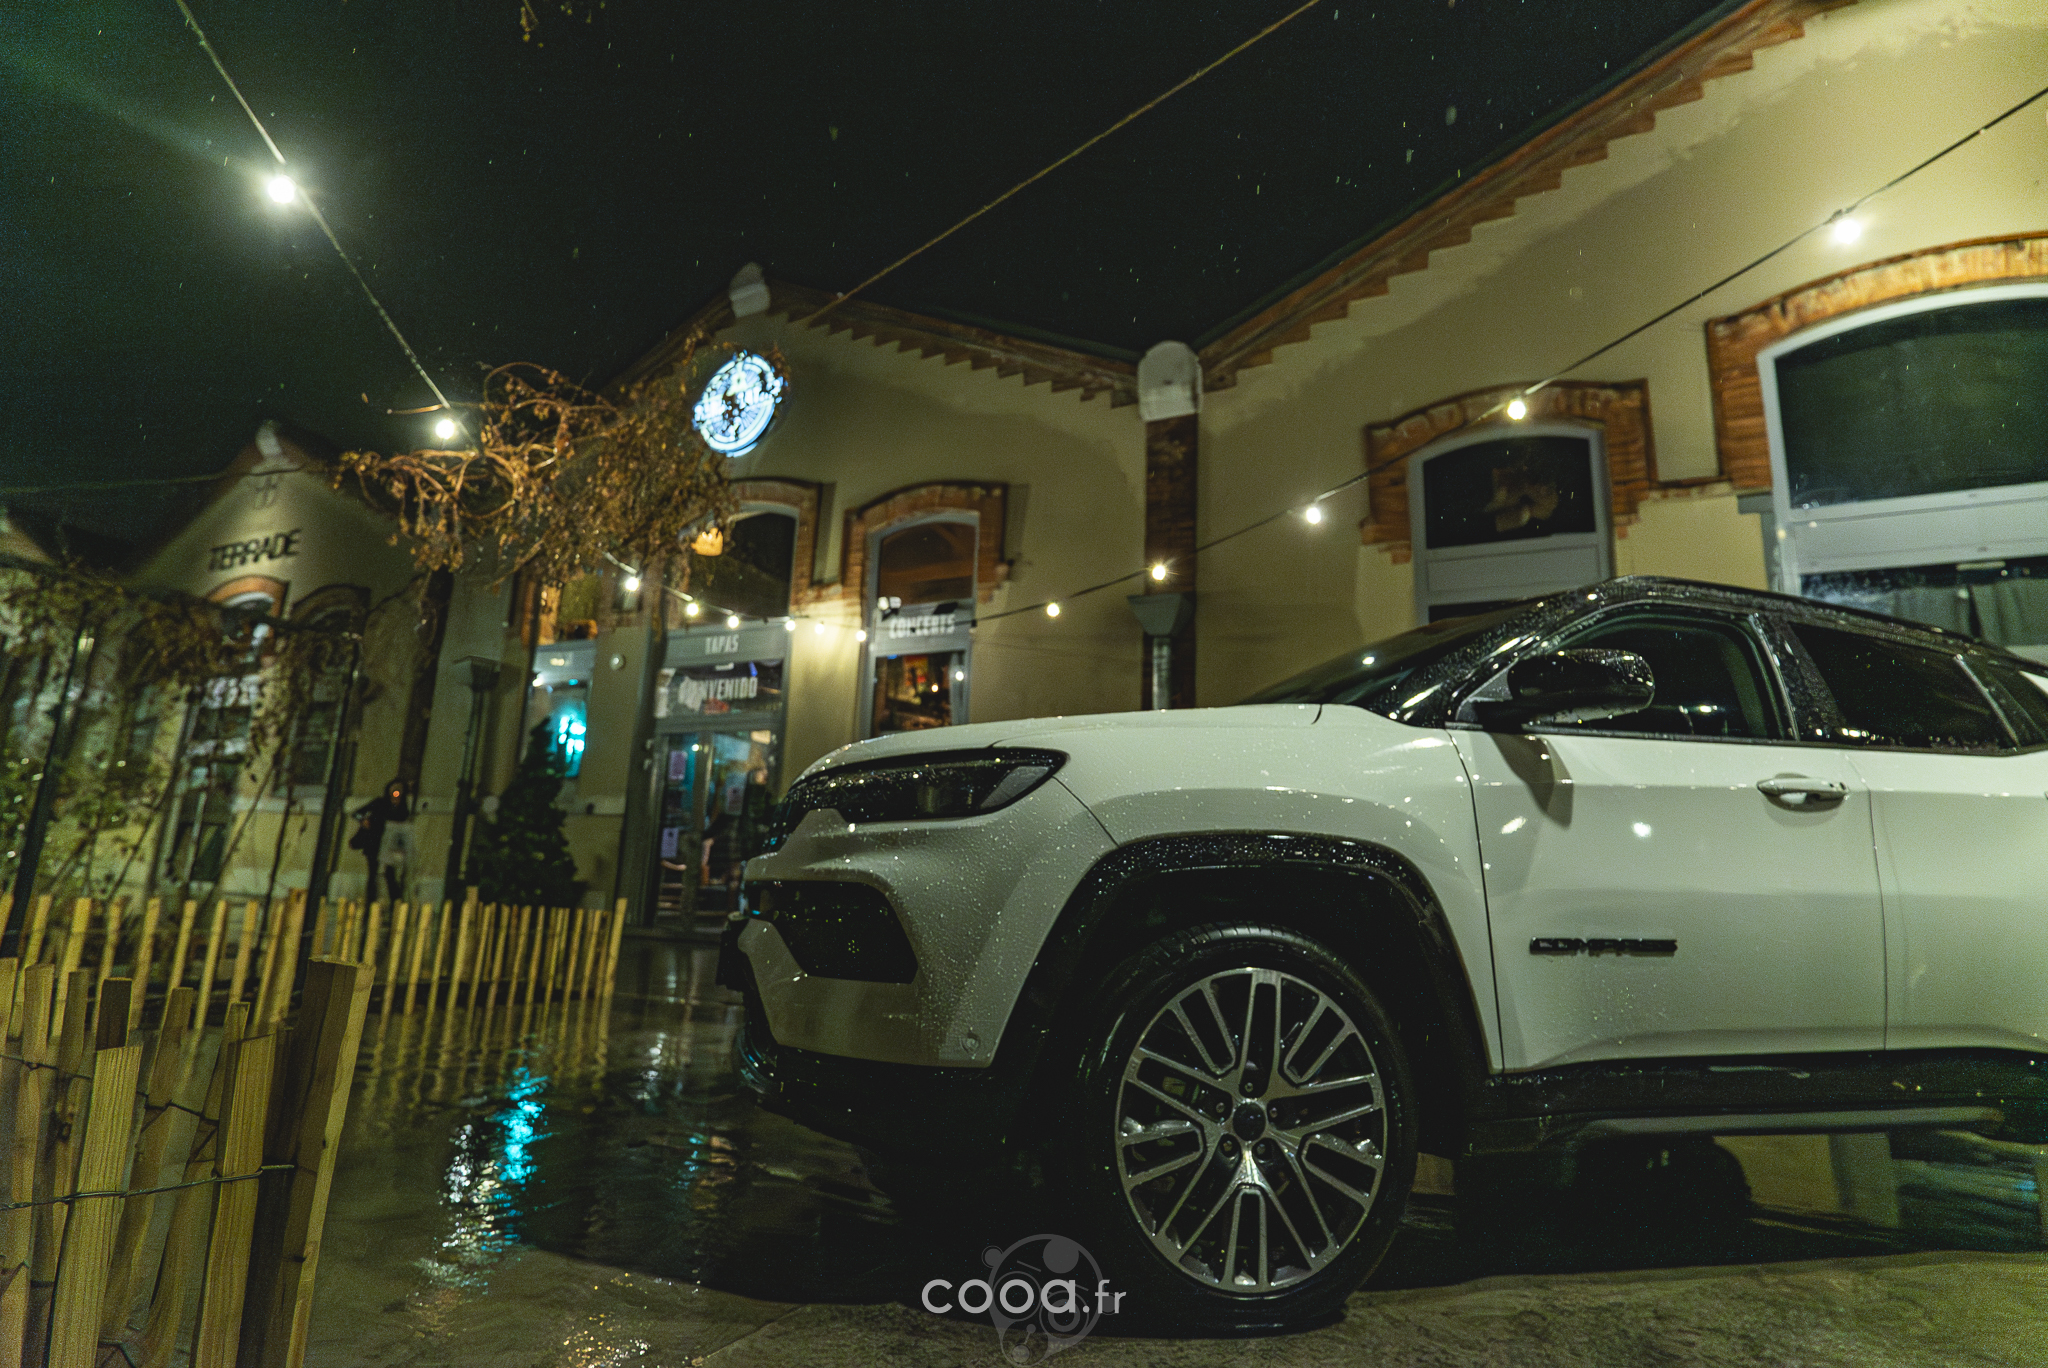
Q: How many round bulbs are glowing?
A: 13